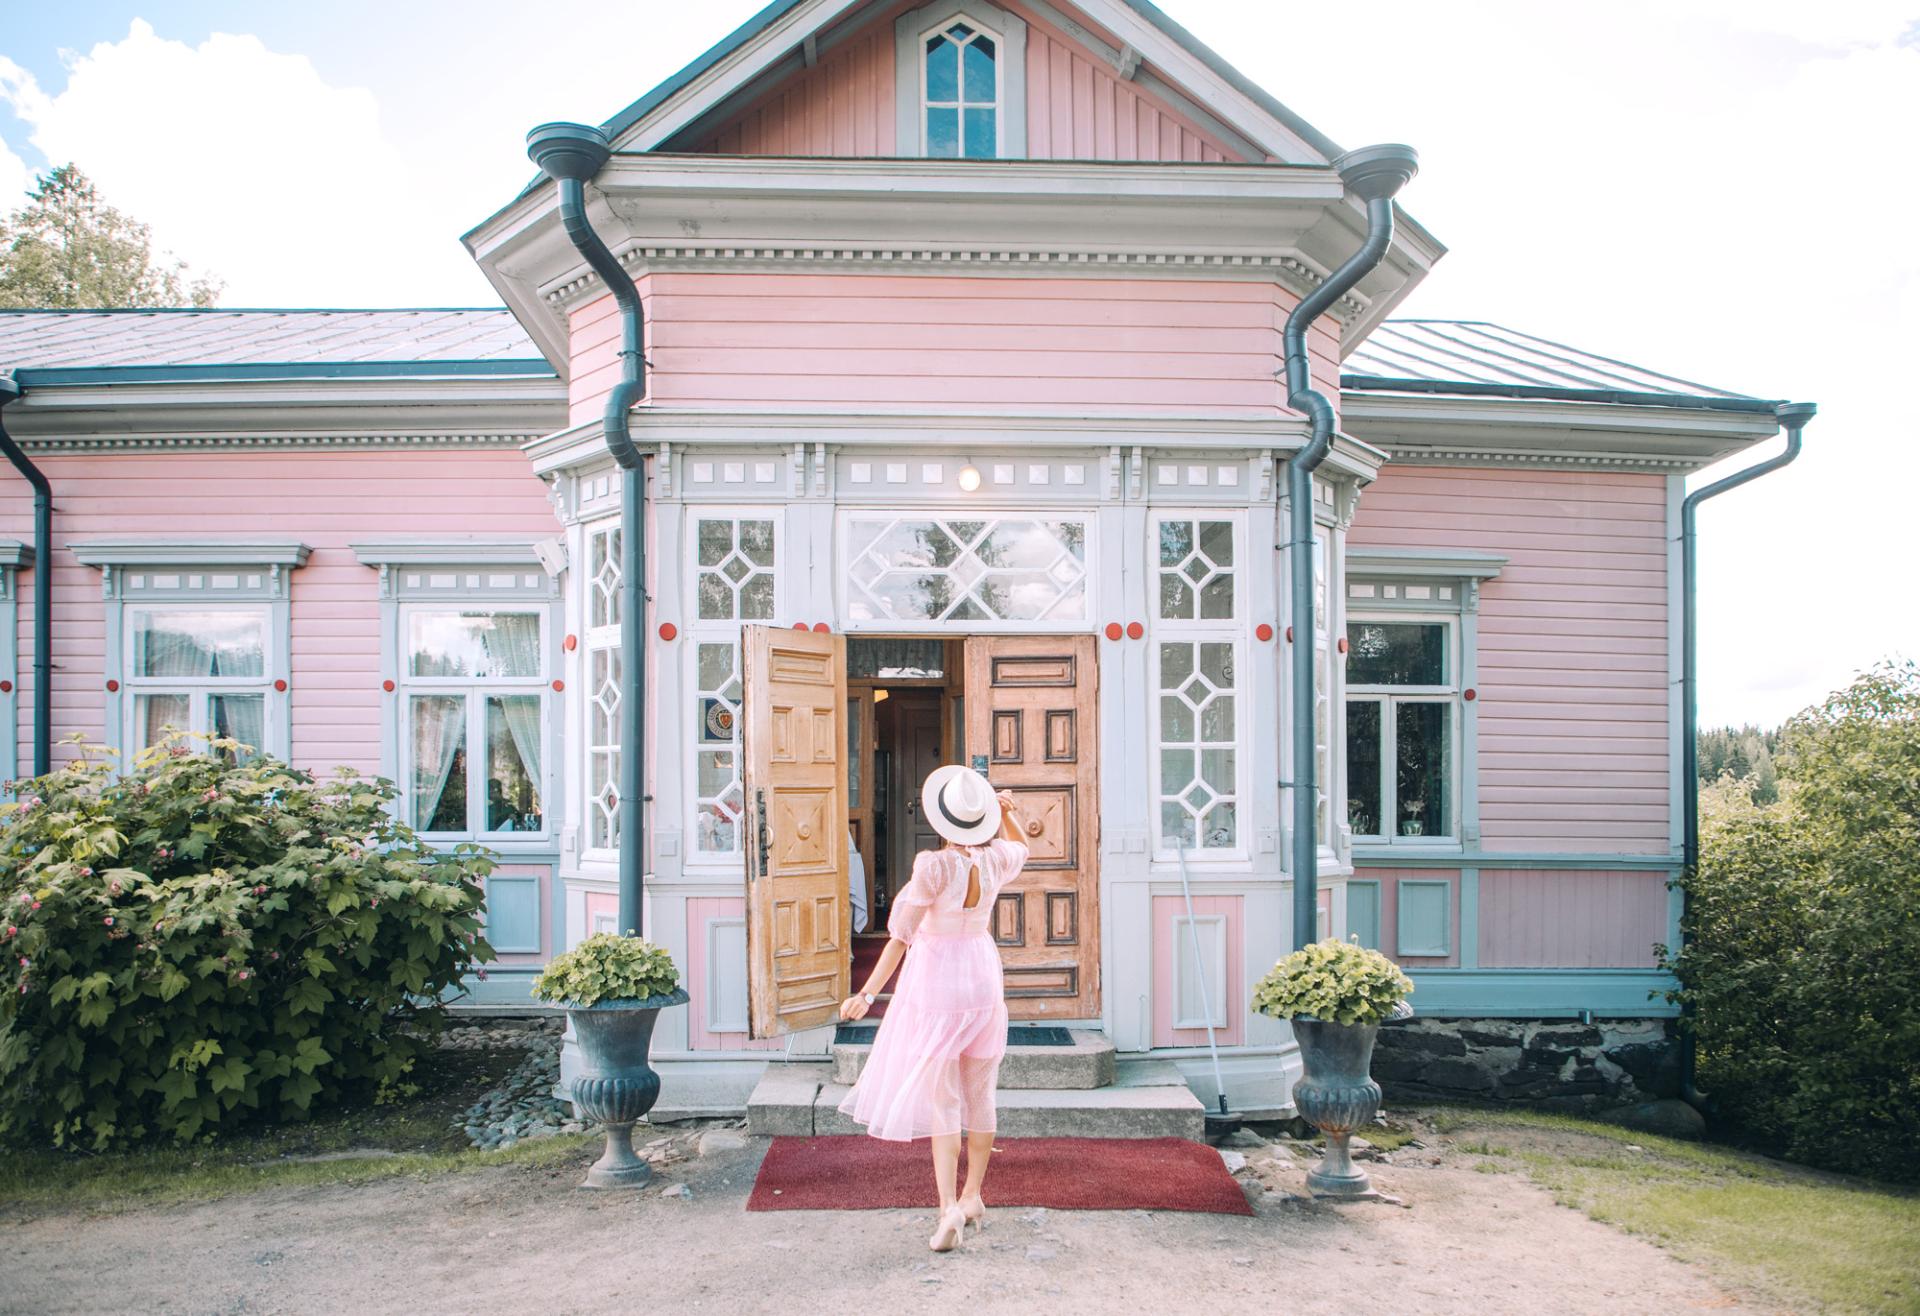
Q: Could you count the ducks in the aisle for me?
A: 0